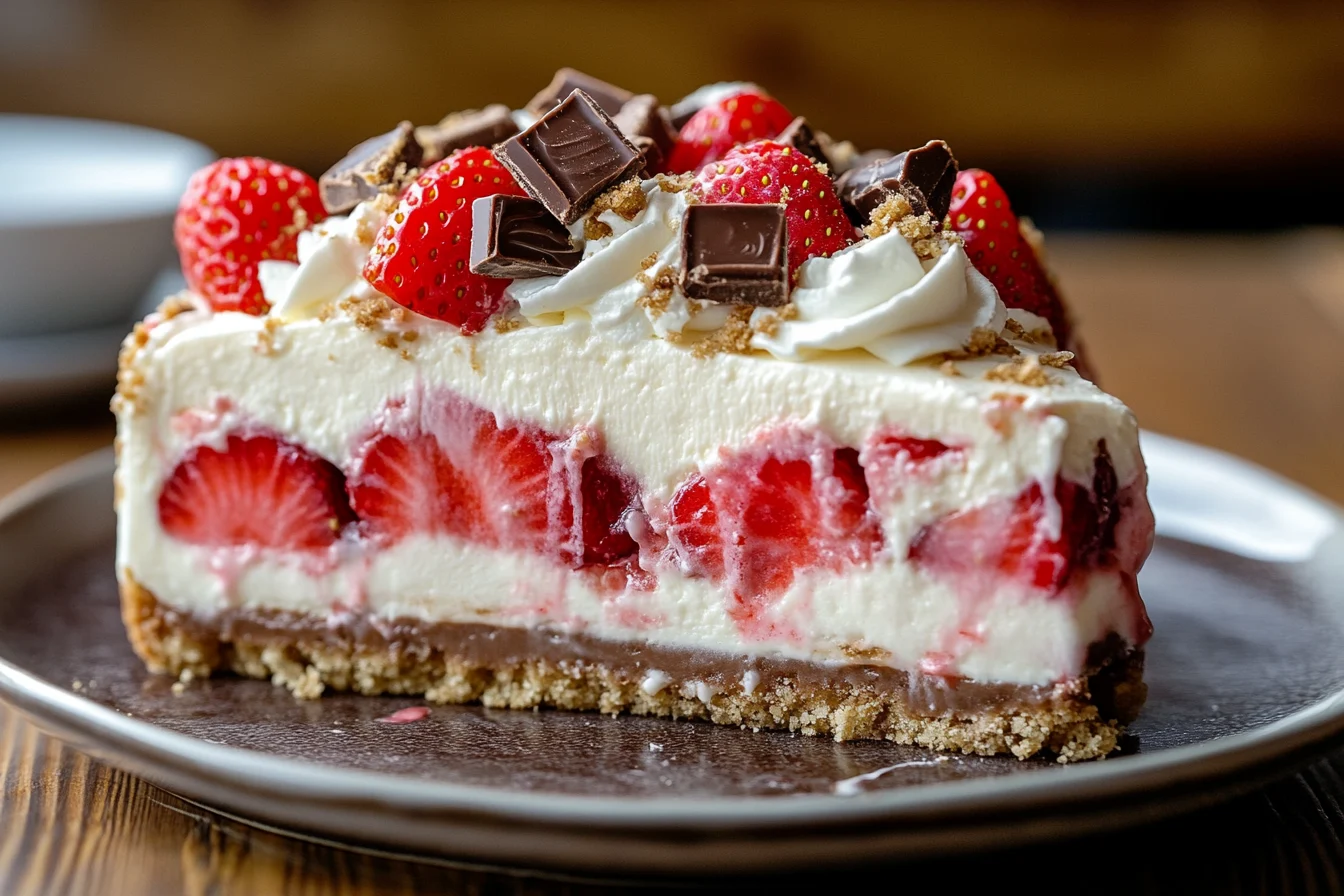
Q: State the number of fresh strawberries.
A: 5